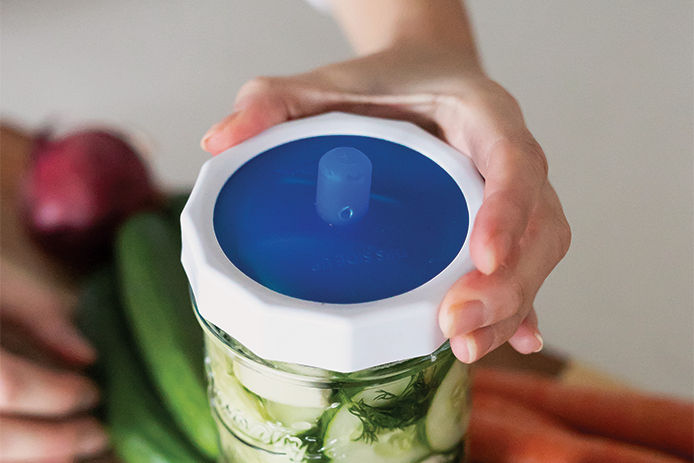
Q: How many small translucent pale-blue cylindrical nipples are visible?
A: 1